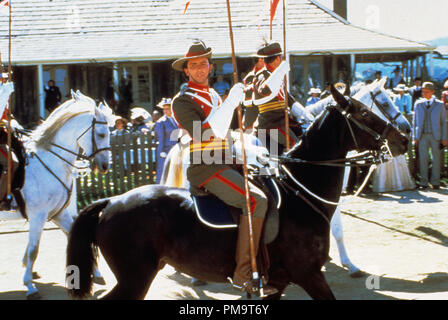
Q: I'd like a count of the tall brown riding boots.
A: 1